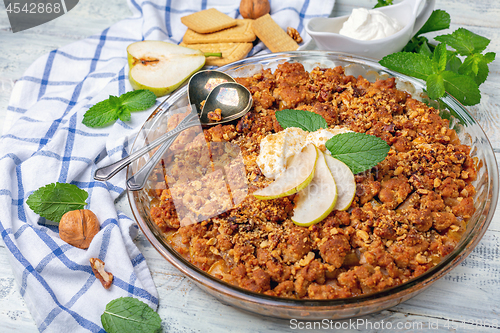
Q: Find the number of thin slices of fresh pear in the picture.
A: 3